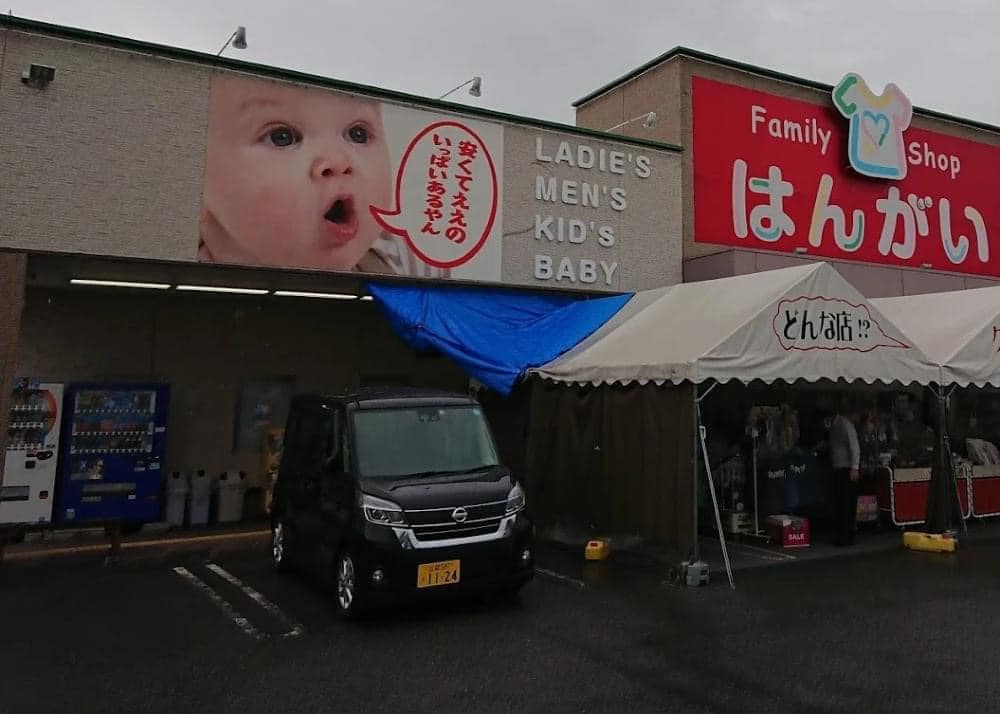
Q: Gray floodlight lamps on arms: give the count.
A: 3